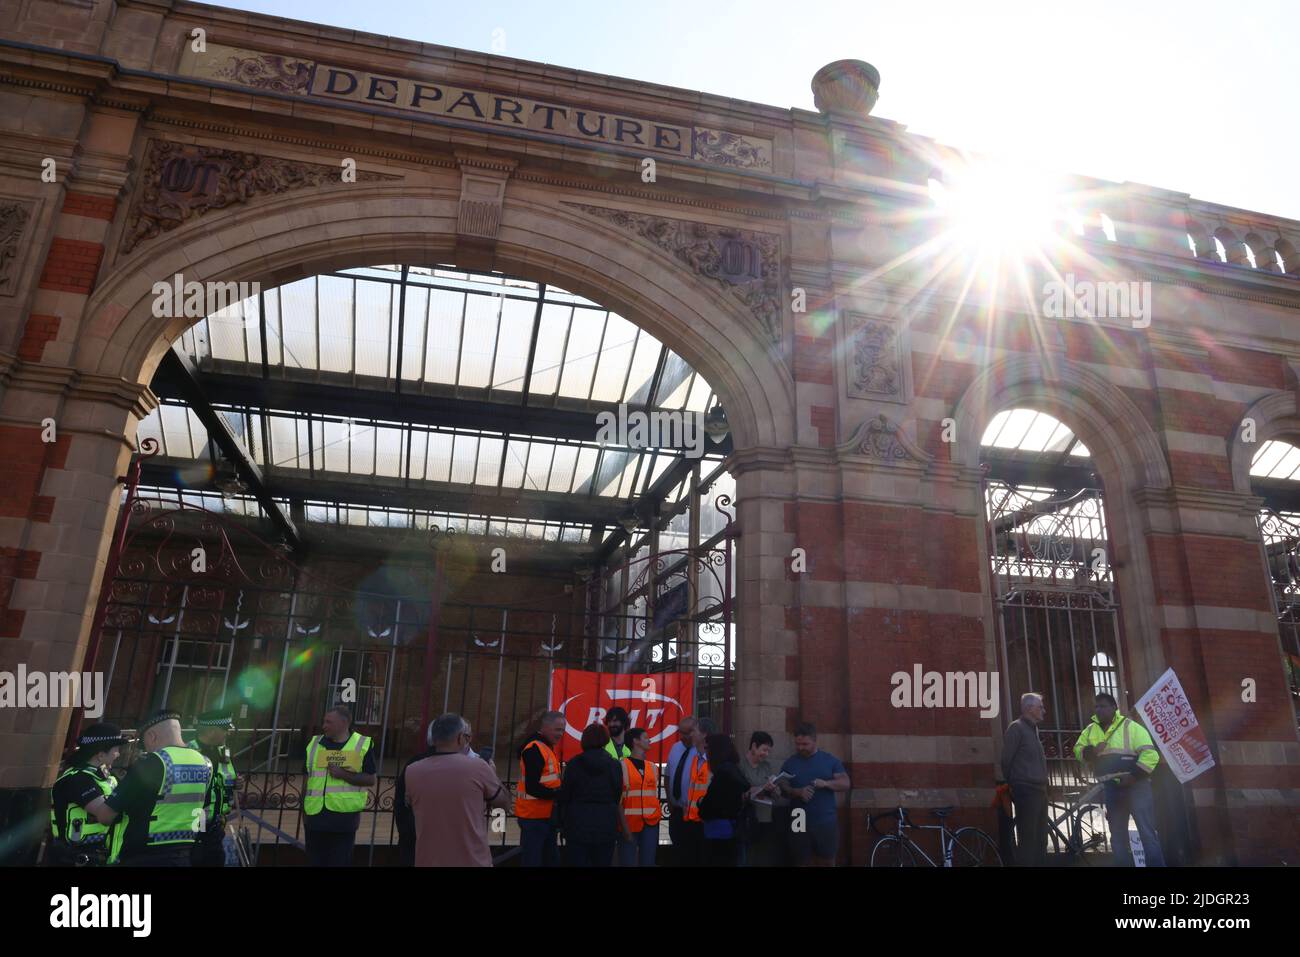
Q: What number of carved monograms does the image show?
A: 2